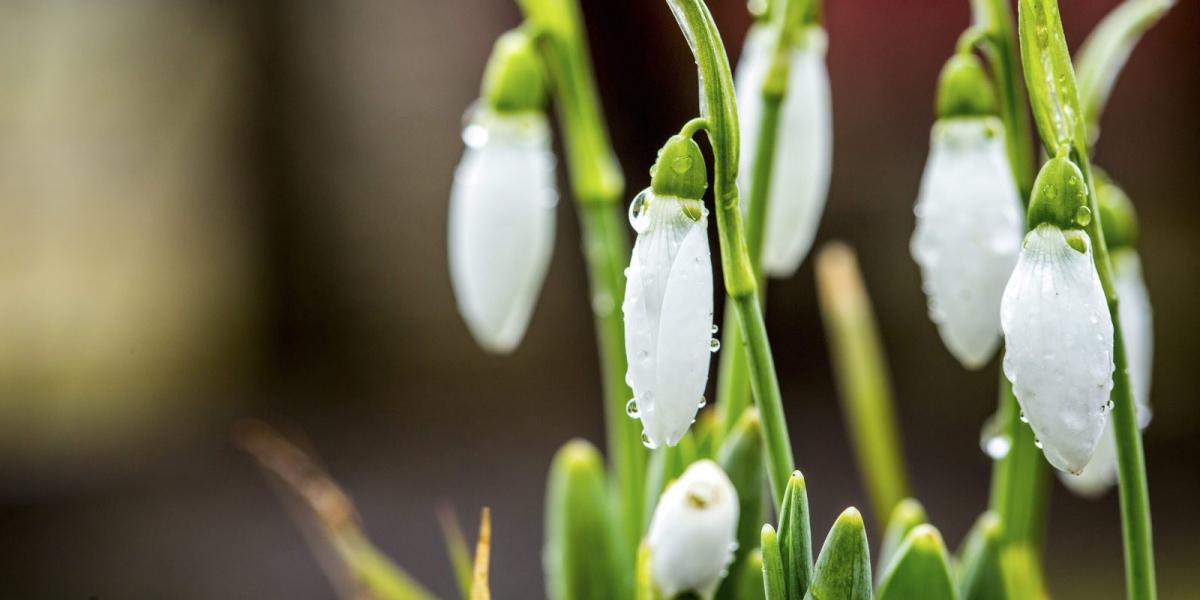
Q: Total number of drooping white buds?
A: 6